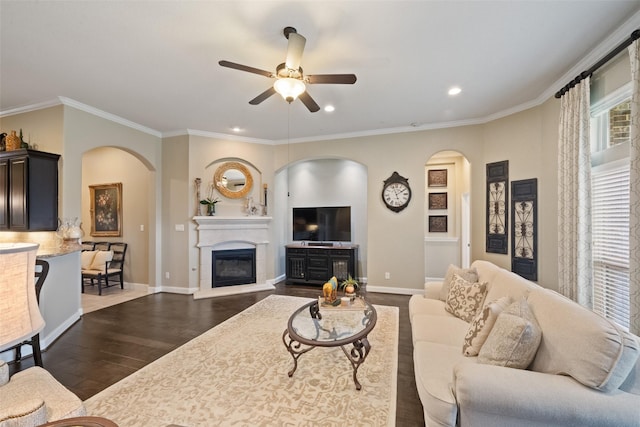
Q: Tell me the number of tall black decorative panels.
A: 2